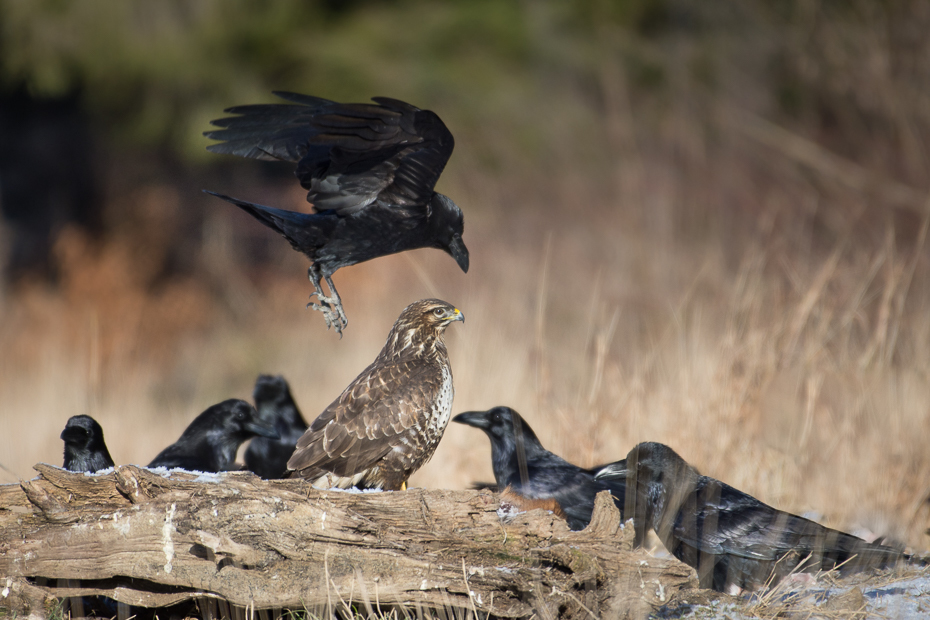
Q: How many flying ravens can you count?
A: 1